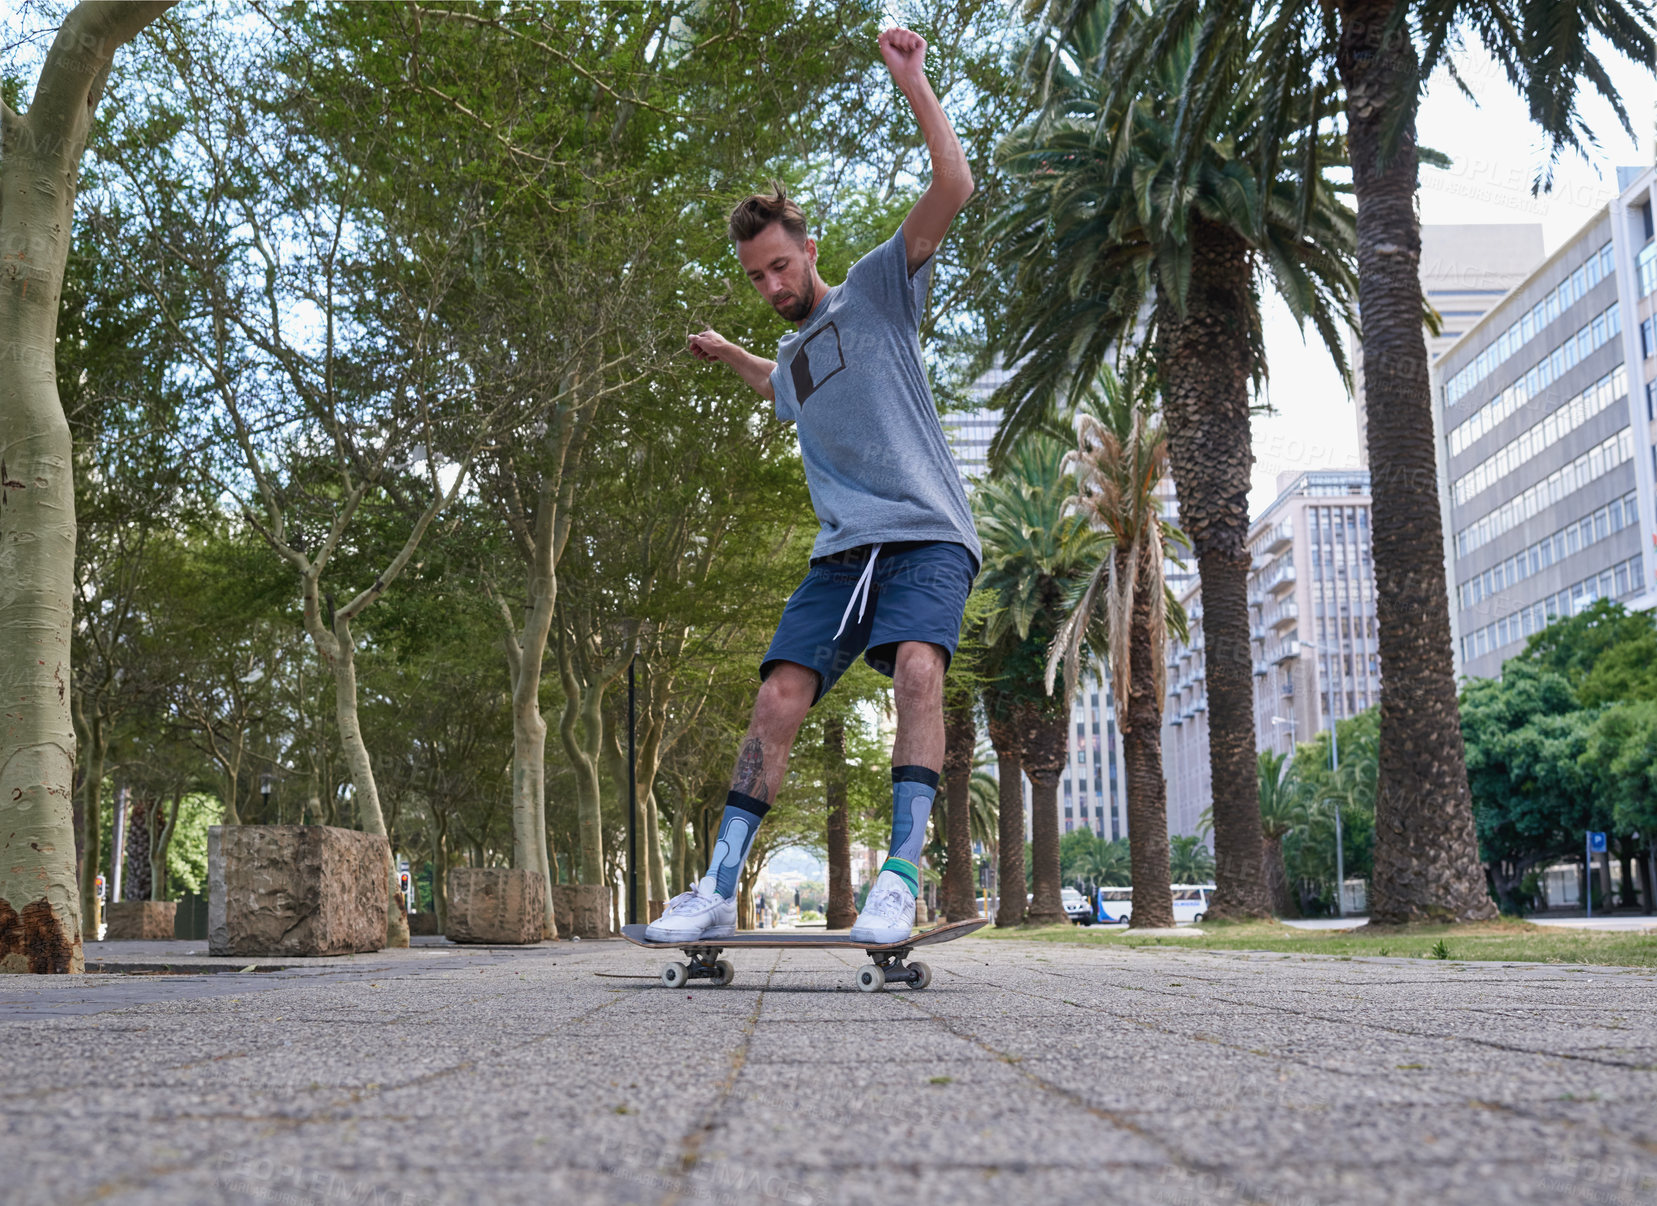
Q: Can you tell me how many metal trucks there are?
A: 2